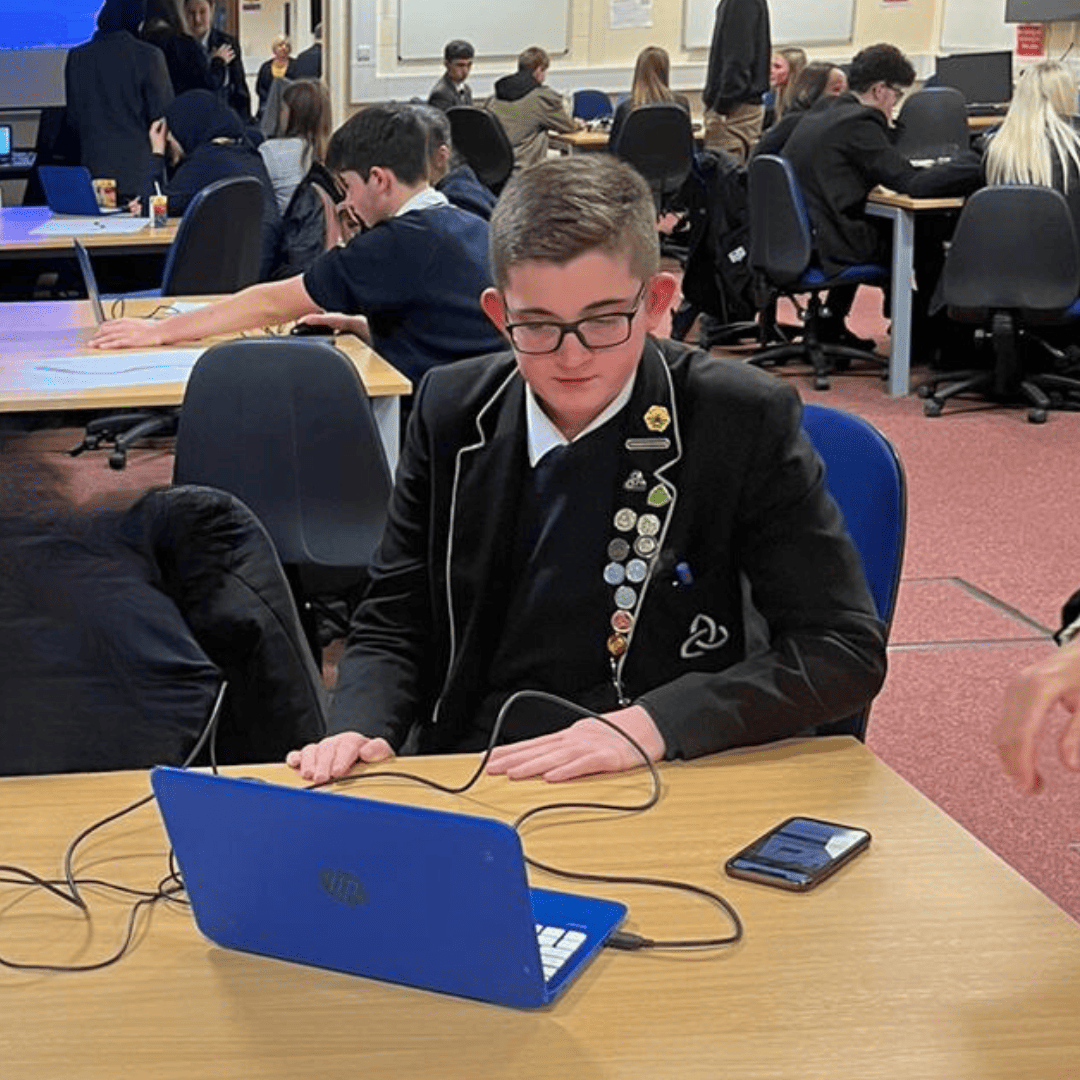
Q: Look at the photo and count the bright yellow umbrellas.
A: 0